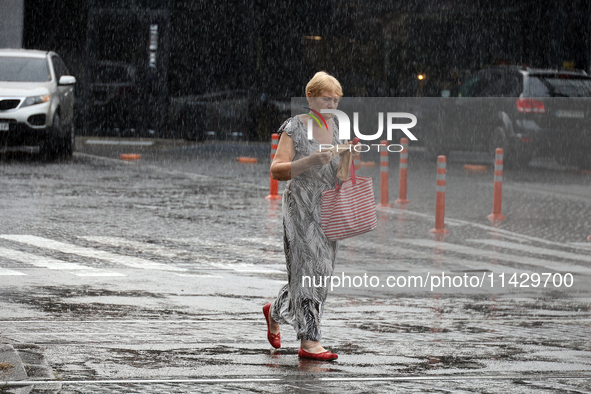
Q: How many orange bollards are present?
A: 6